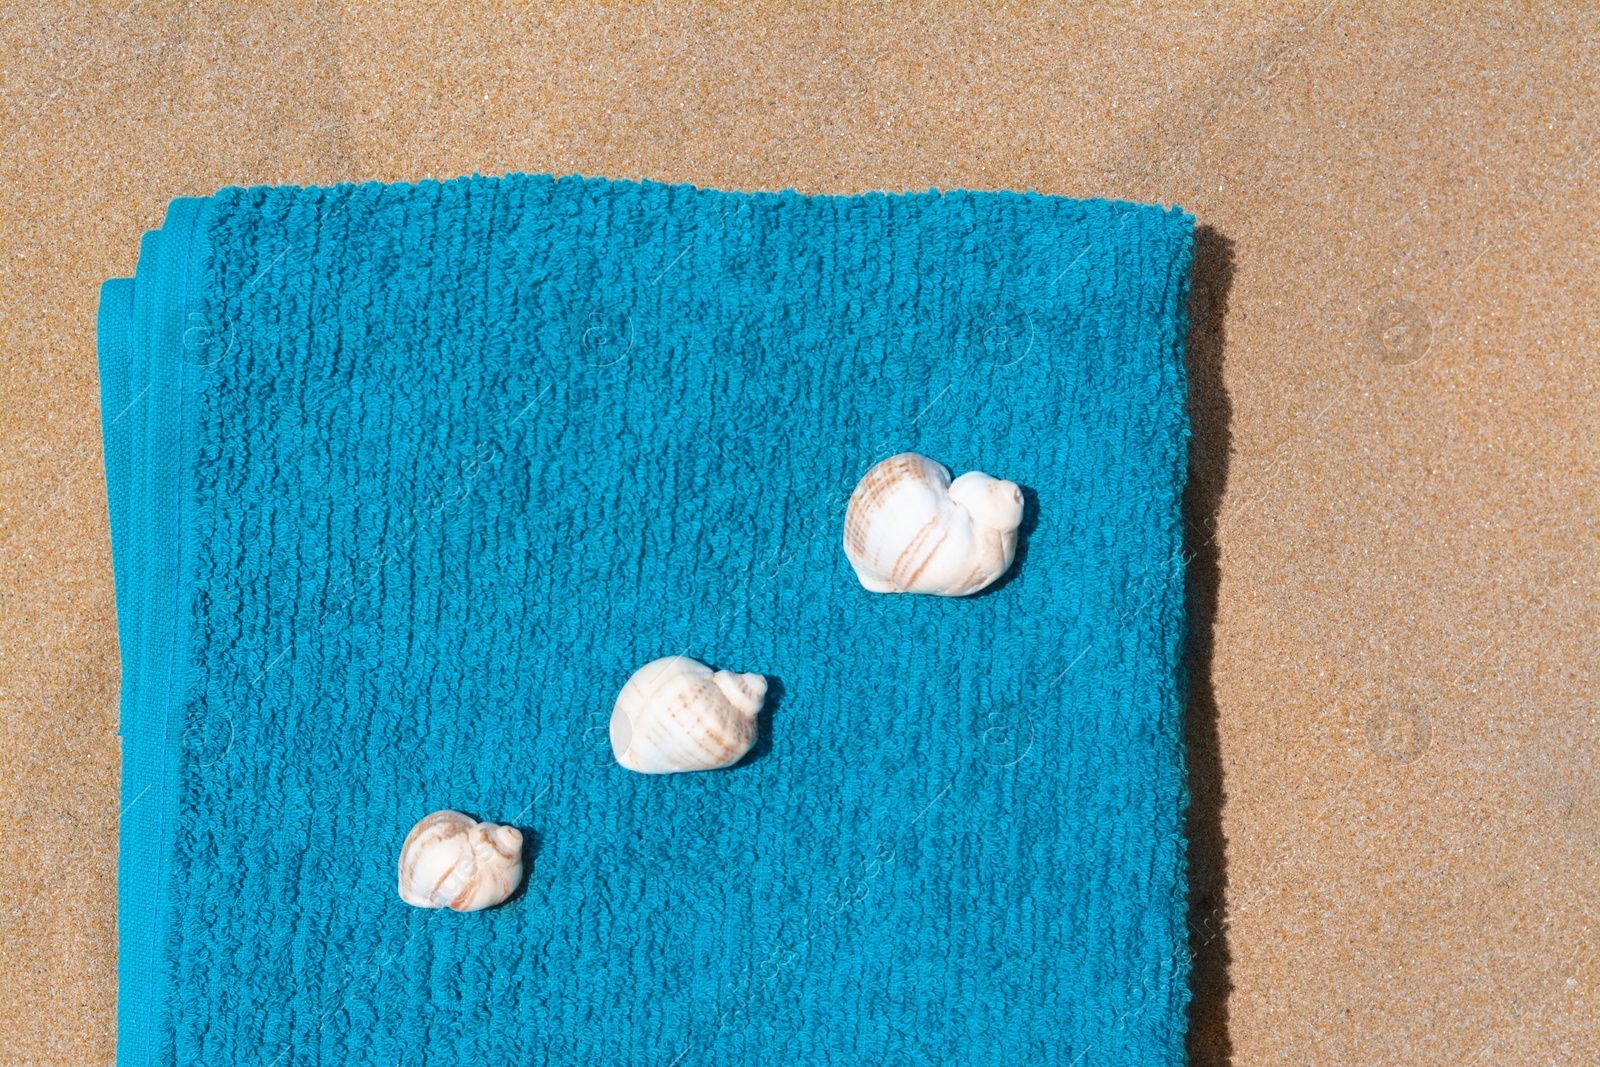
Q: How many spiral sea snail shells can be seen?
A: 3